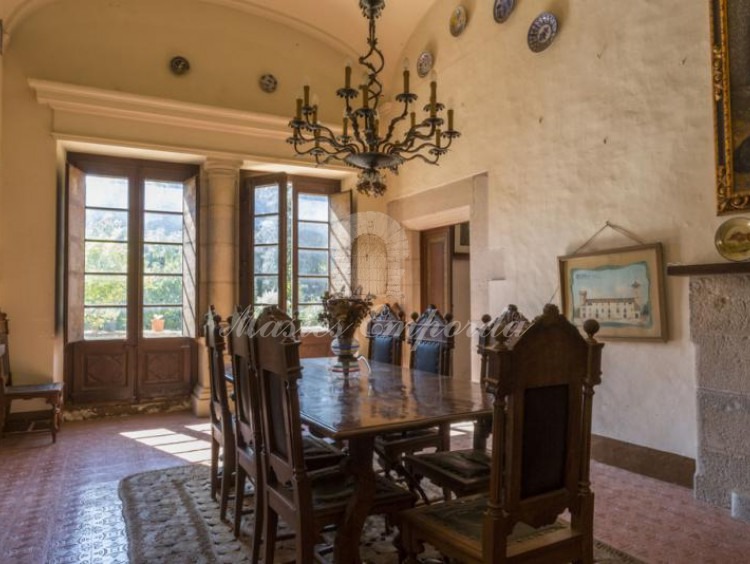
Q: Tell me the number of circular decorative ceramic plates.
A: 7